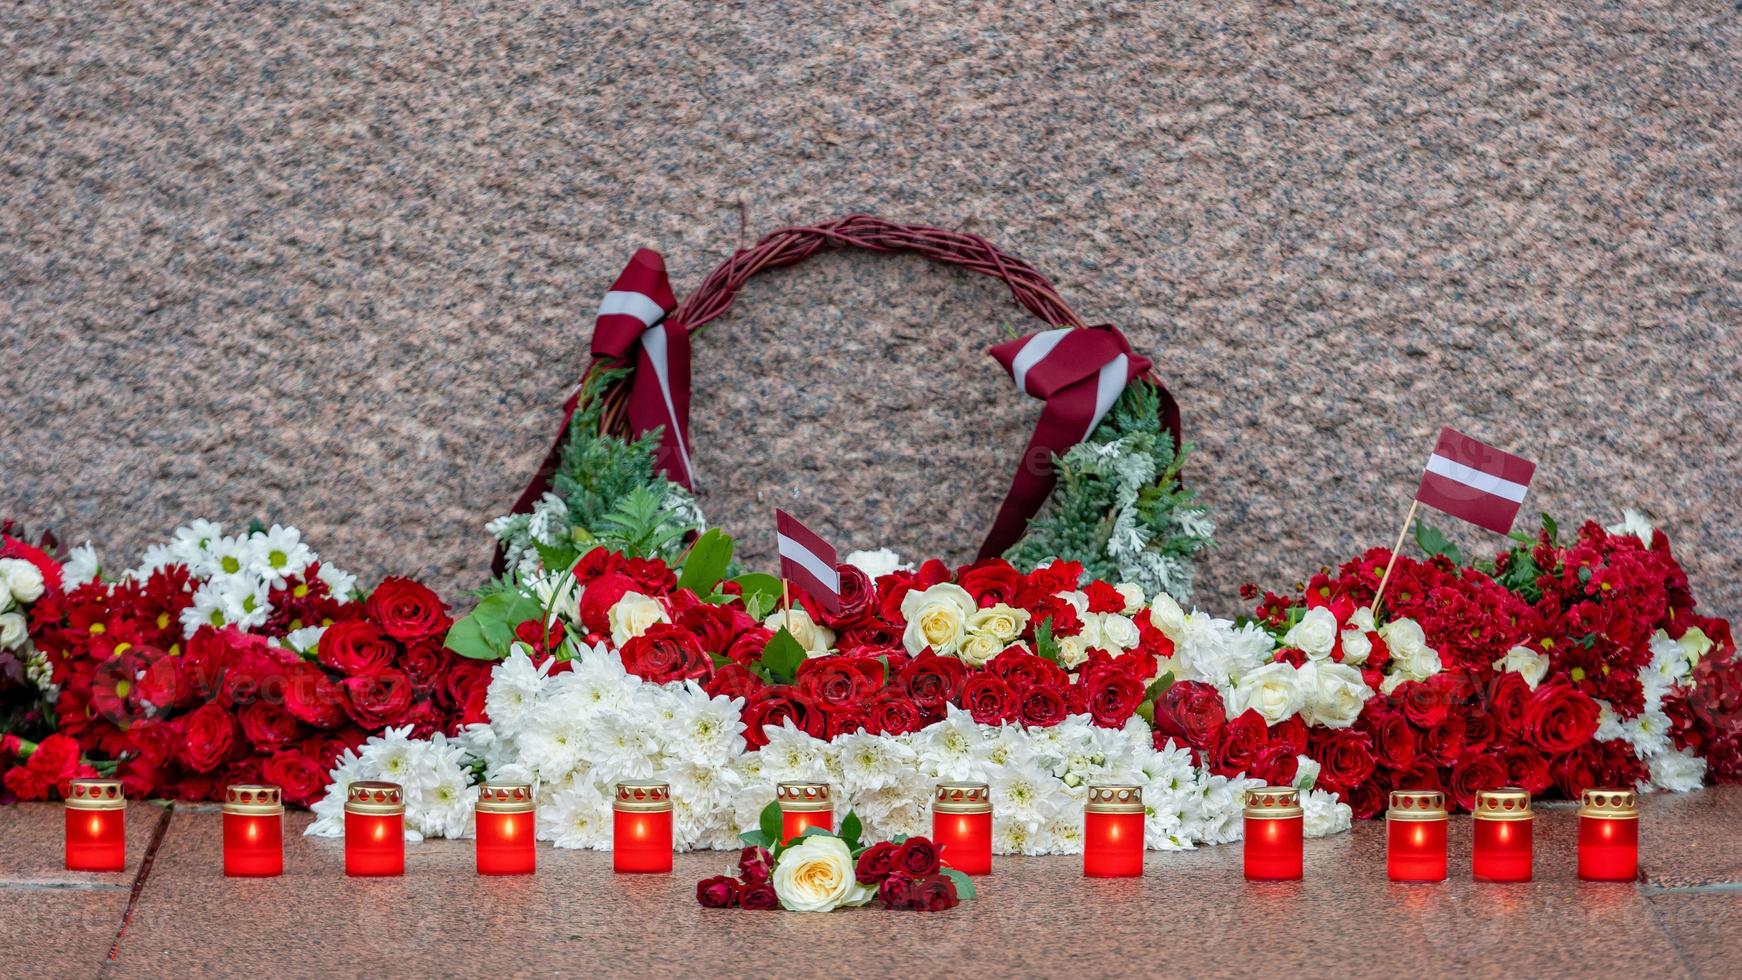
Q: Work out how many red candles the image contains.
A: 12